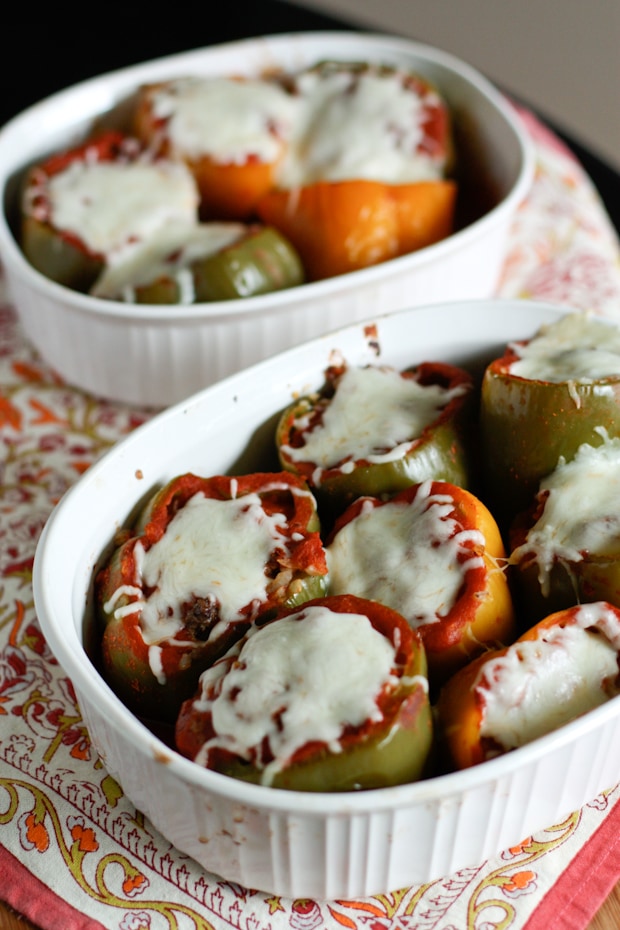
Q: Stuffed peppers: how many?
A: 12